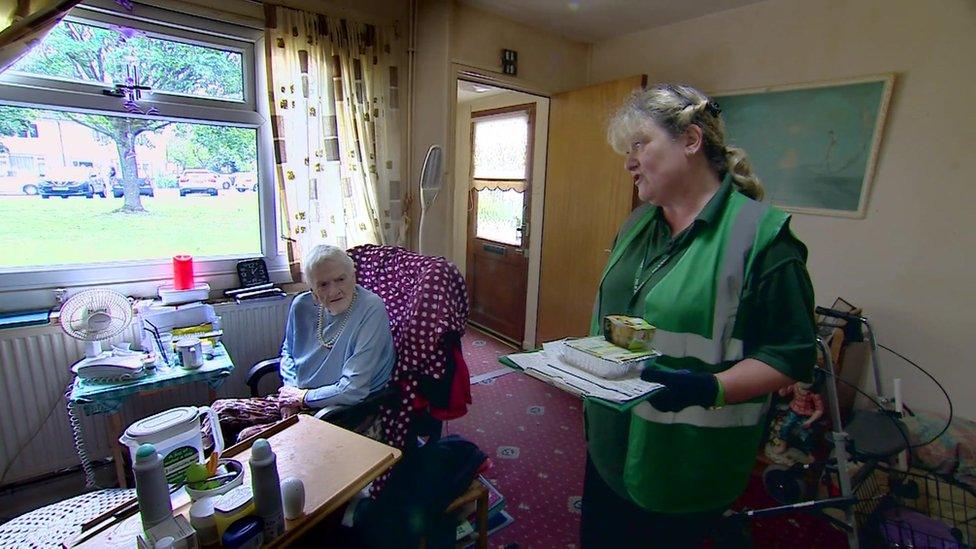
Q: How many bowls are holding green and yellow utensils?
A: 1